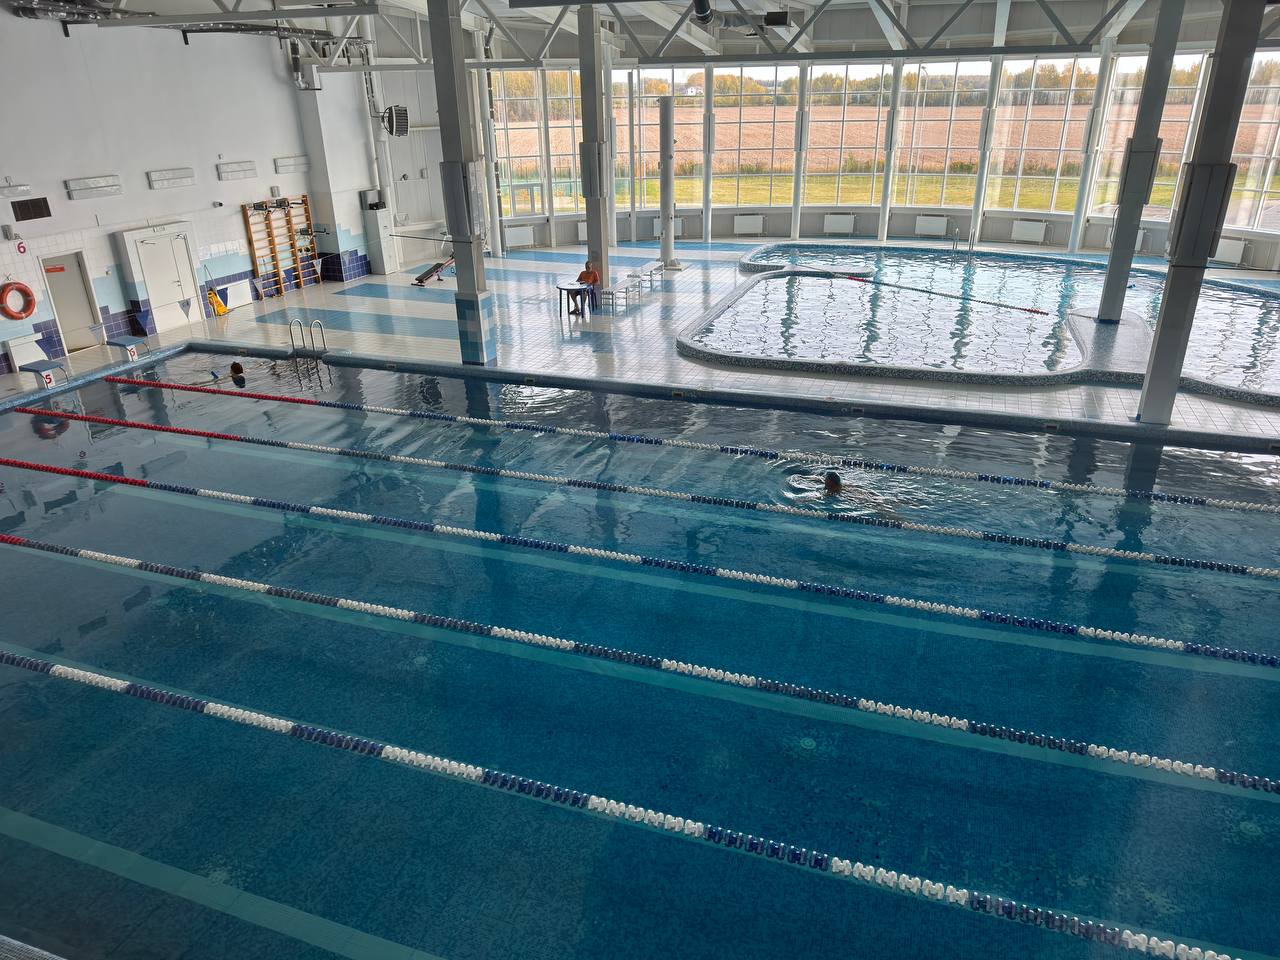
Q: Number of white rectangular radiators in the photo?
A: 9